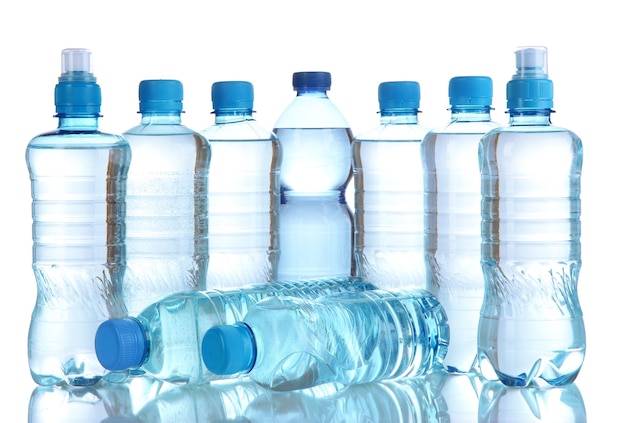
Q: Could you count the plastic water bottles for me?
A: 9